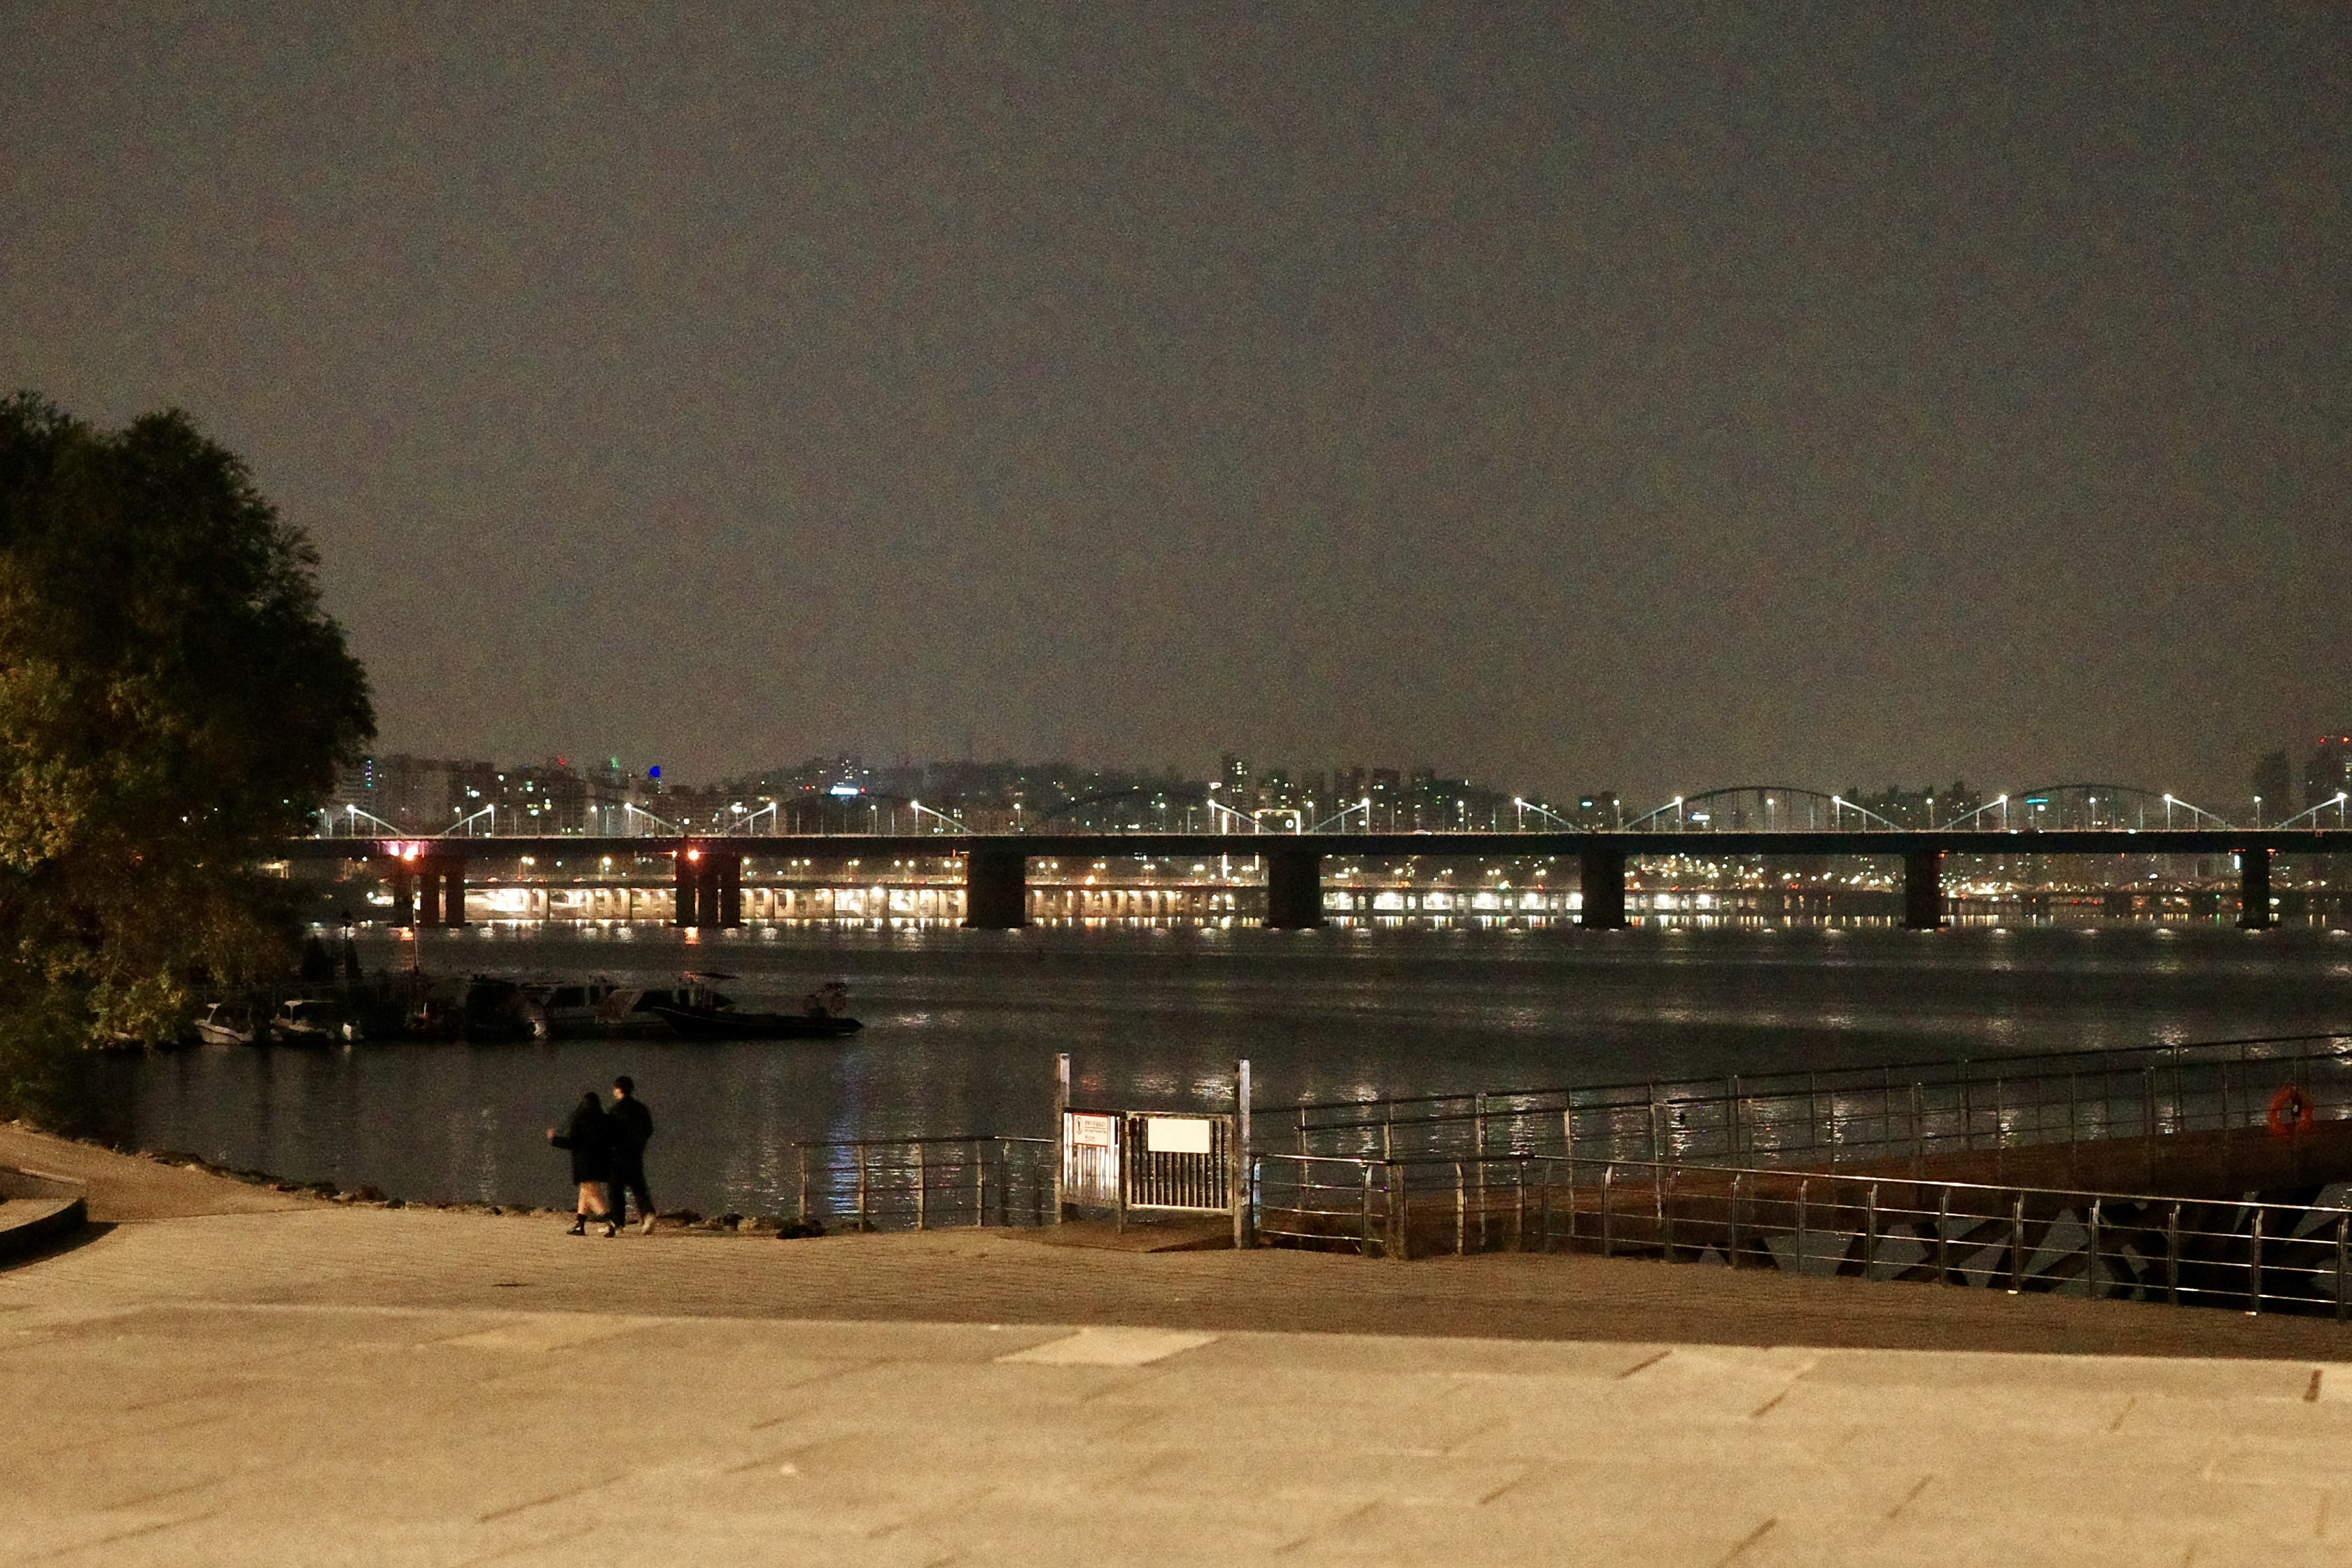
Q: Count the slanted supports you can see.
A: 13